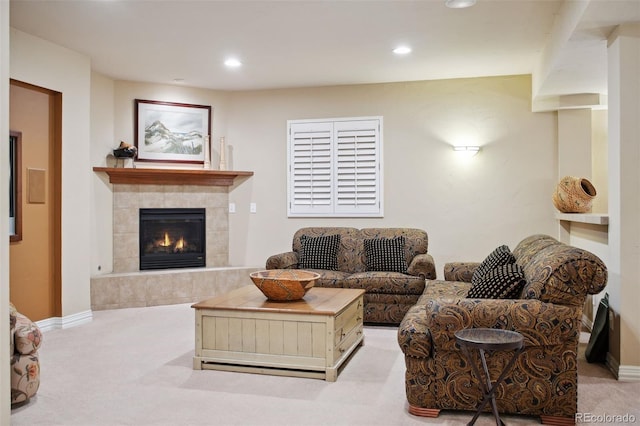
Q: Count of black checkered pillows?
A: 4